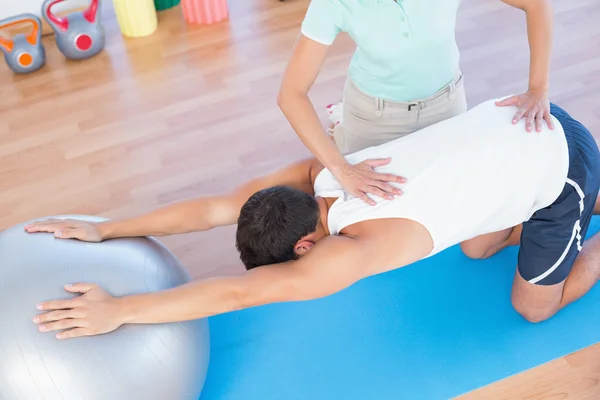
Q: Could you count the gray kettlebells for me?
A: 2